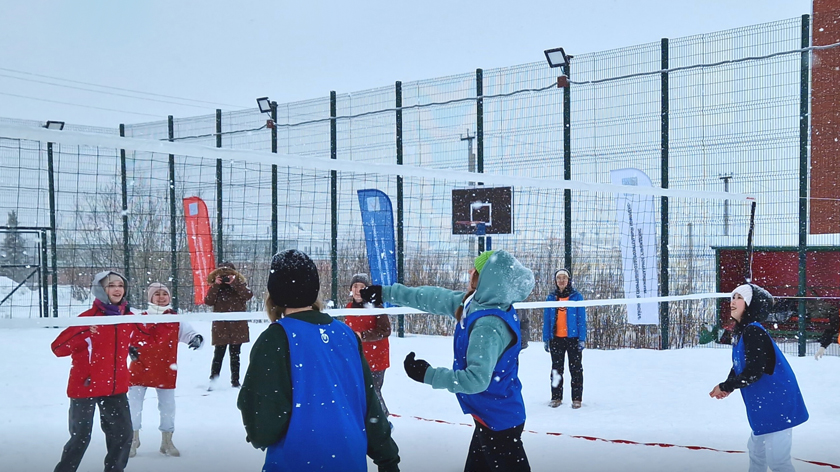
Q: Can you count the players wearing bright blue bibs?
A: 3